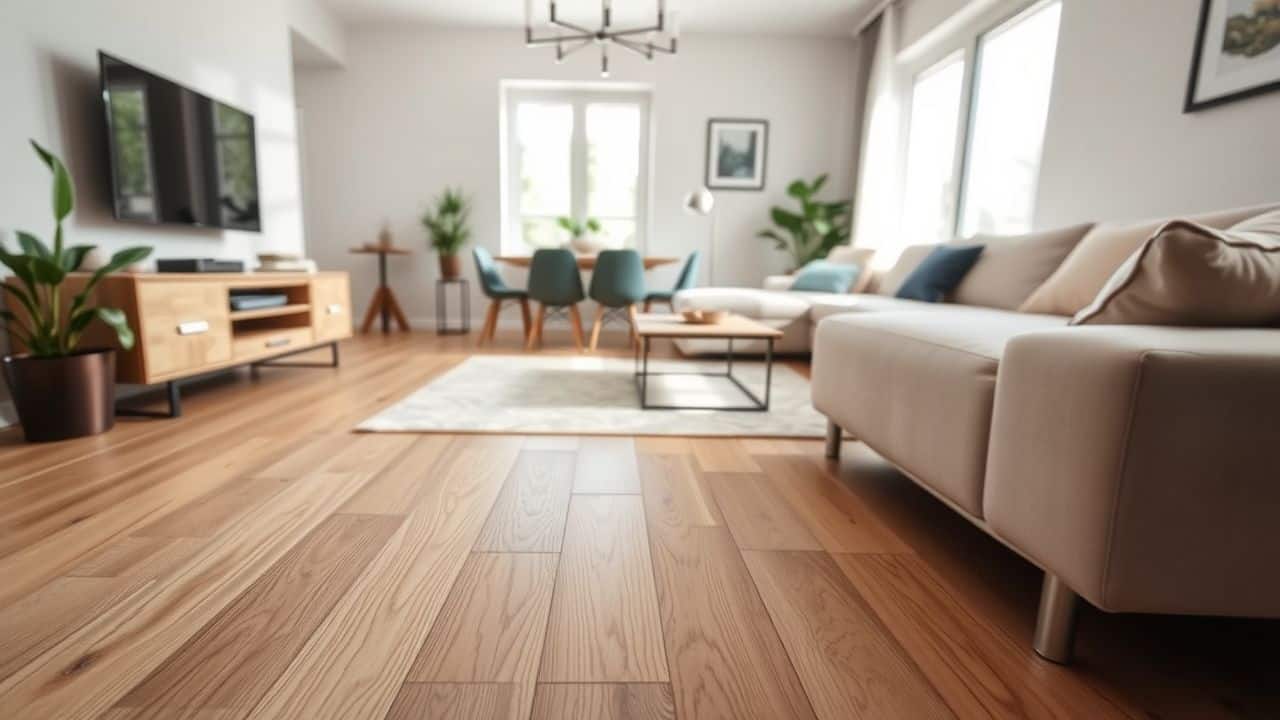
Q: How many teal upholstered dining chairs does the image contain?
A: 4